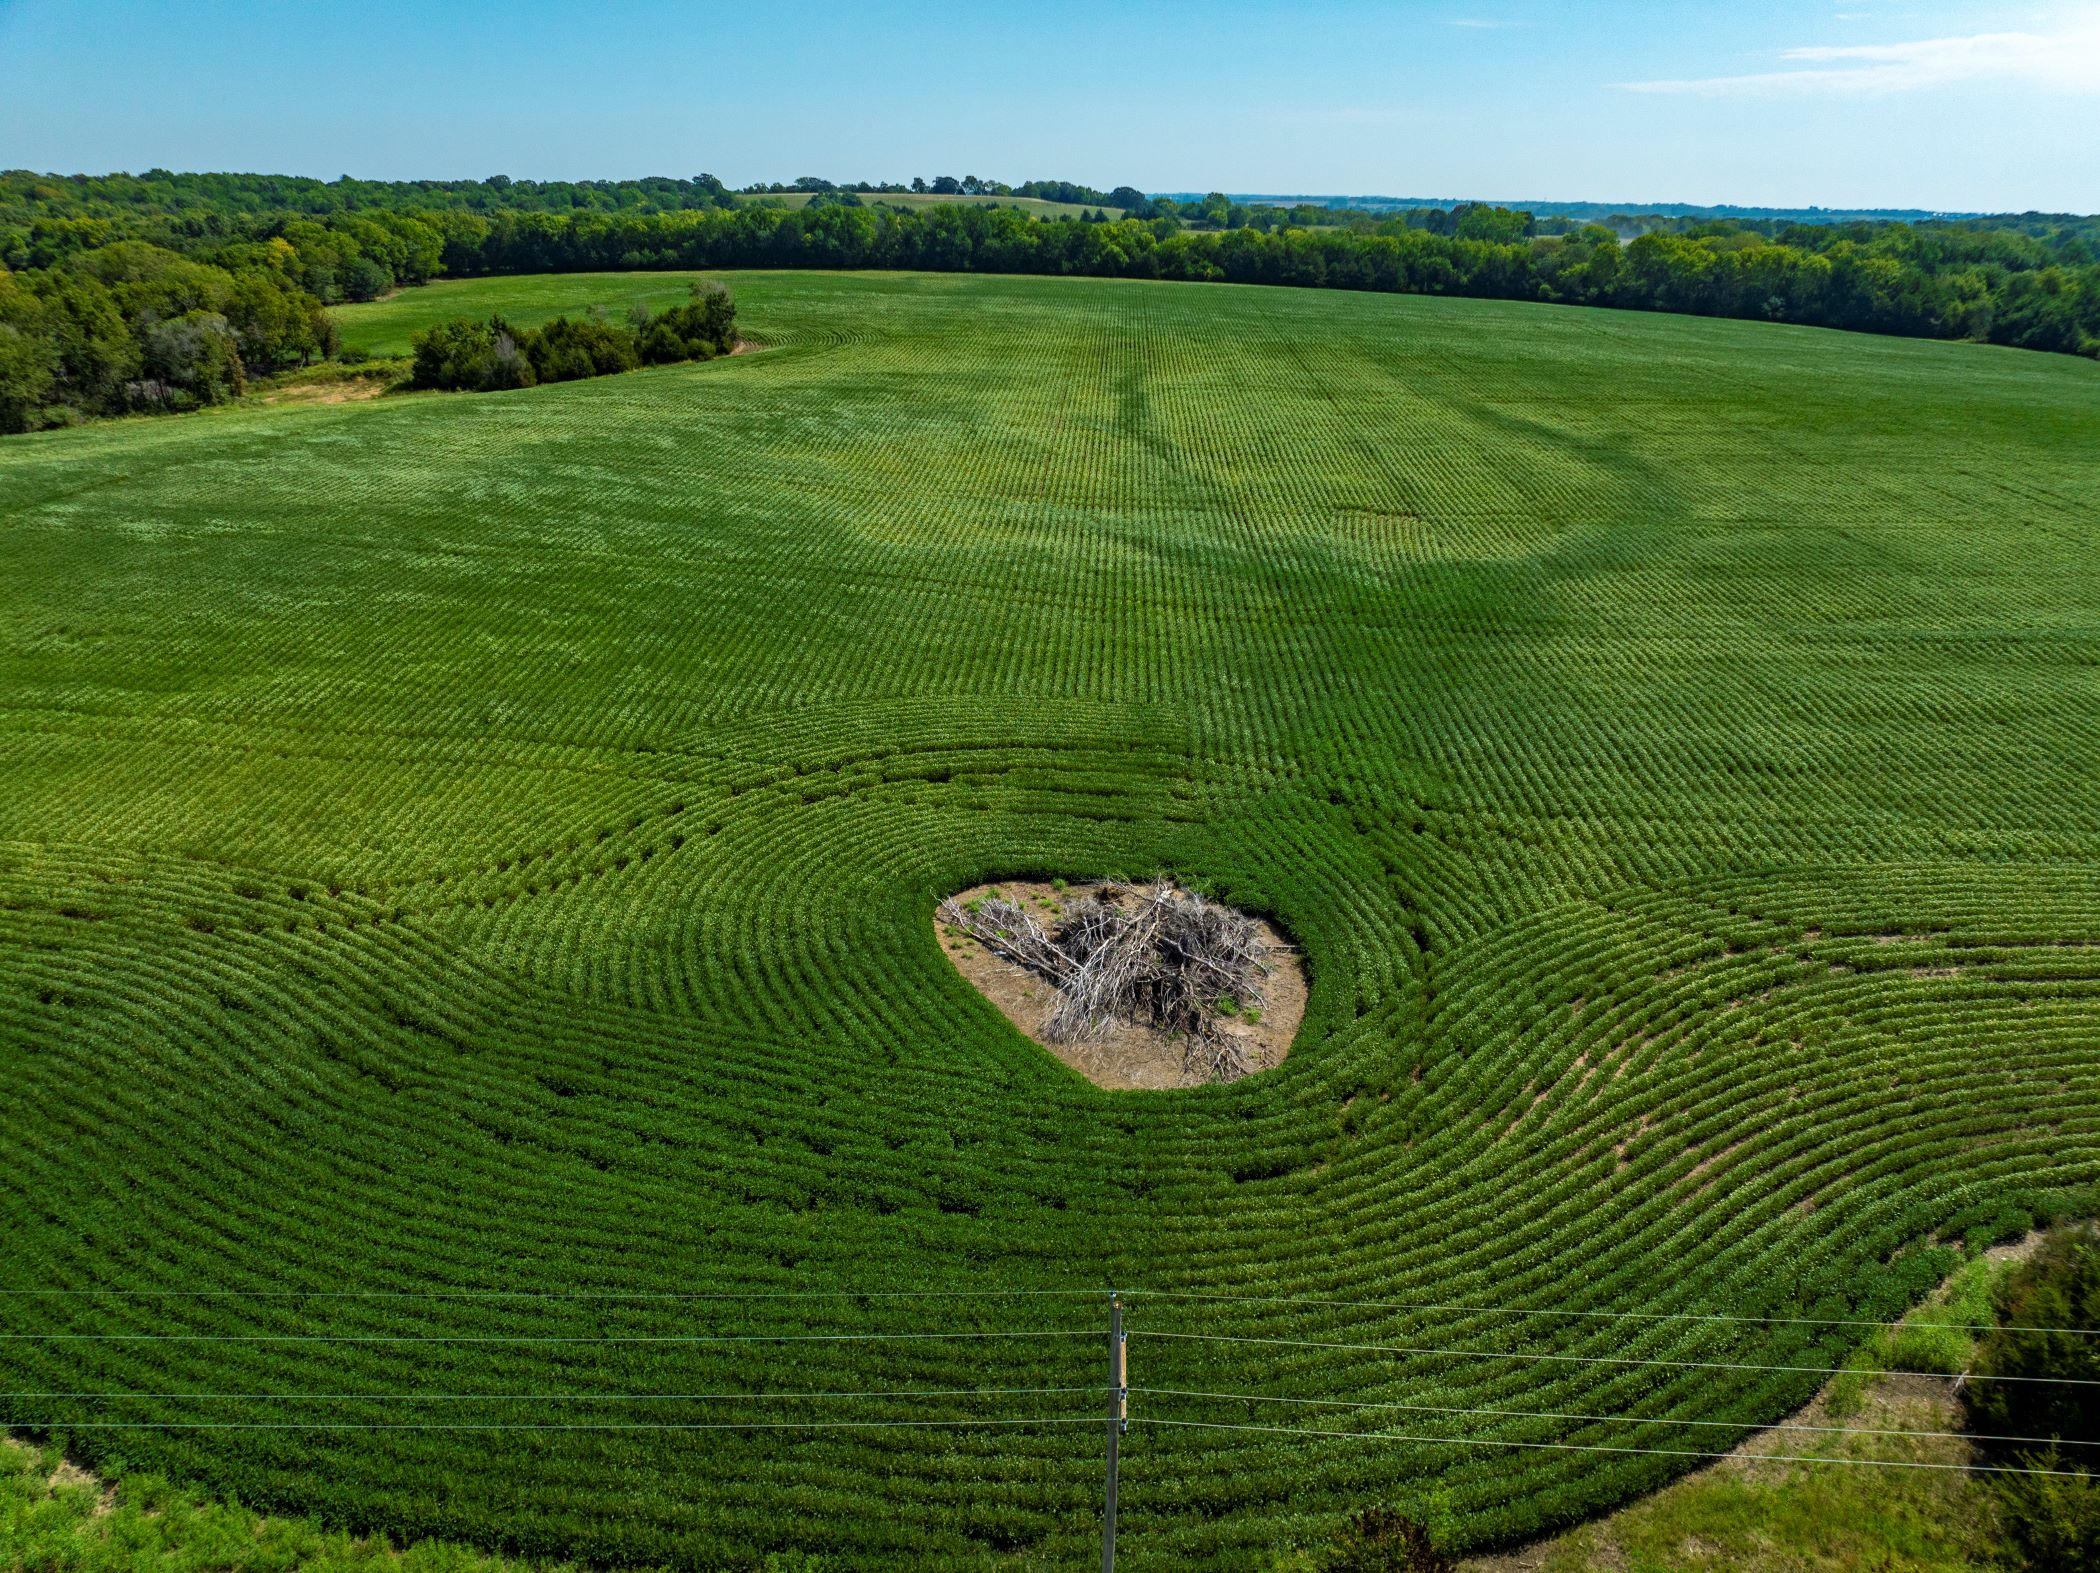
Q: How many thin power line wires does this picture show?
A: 4